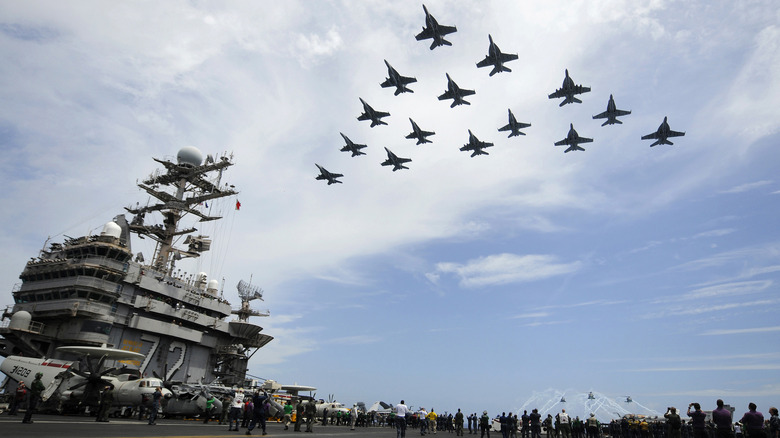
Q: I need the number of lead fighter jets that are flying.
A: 1